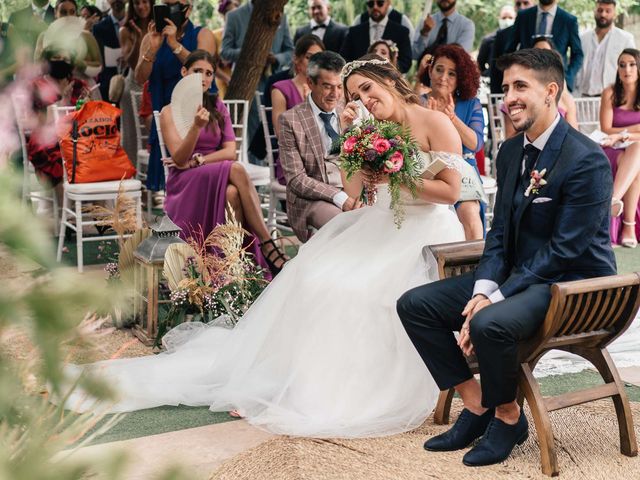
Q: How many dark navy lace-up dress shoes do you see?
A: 2